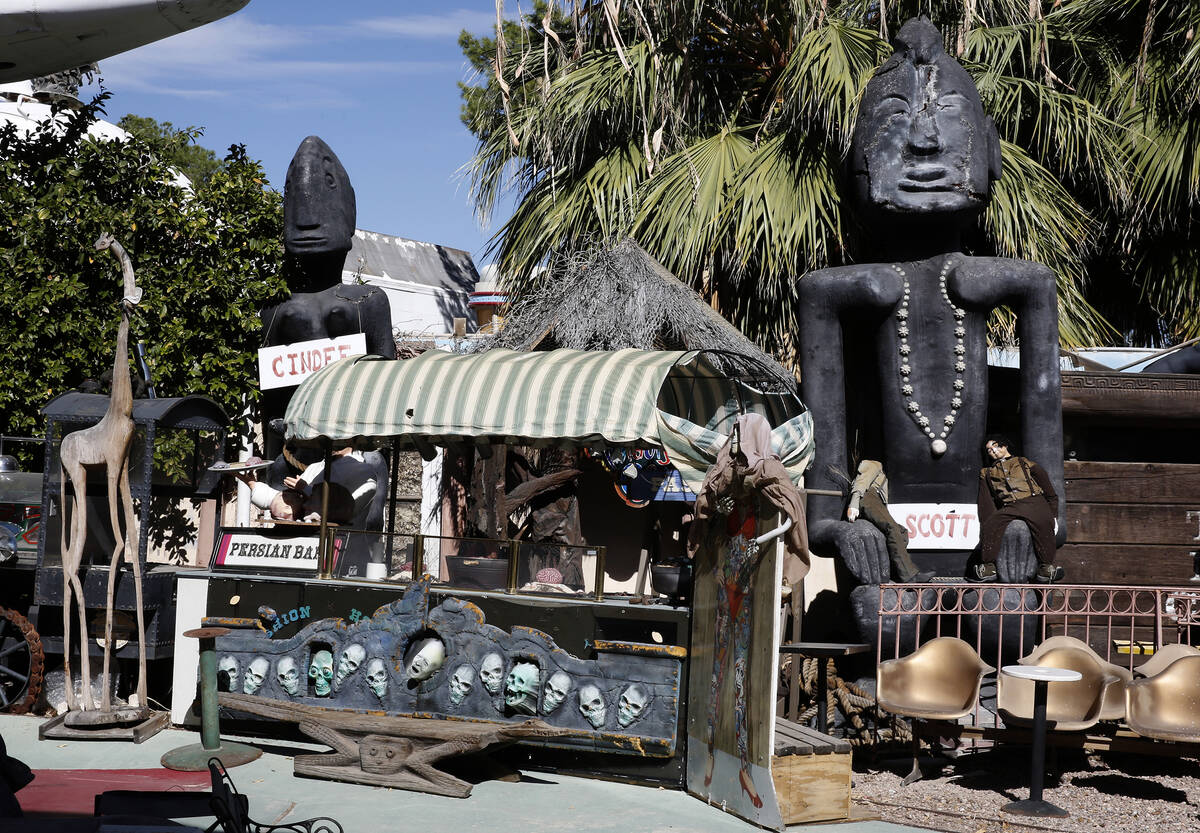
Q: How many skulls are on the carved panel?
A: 13